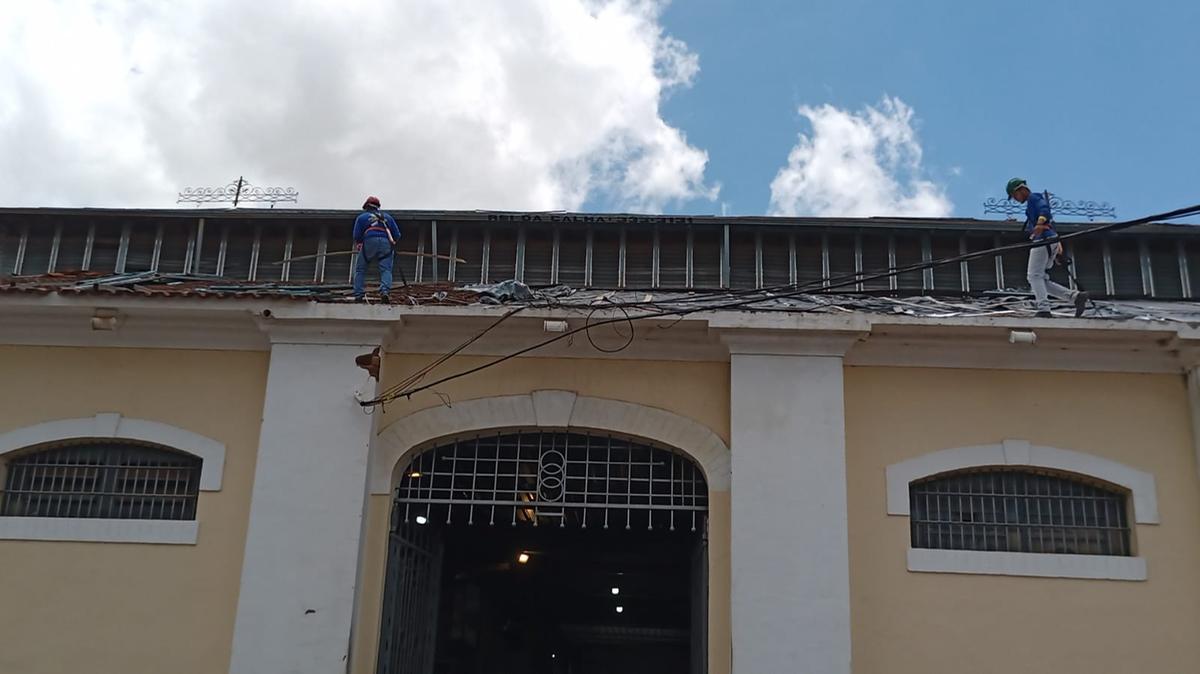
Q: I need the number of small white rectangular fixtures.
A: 3